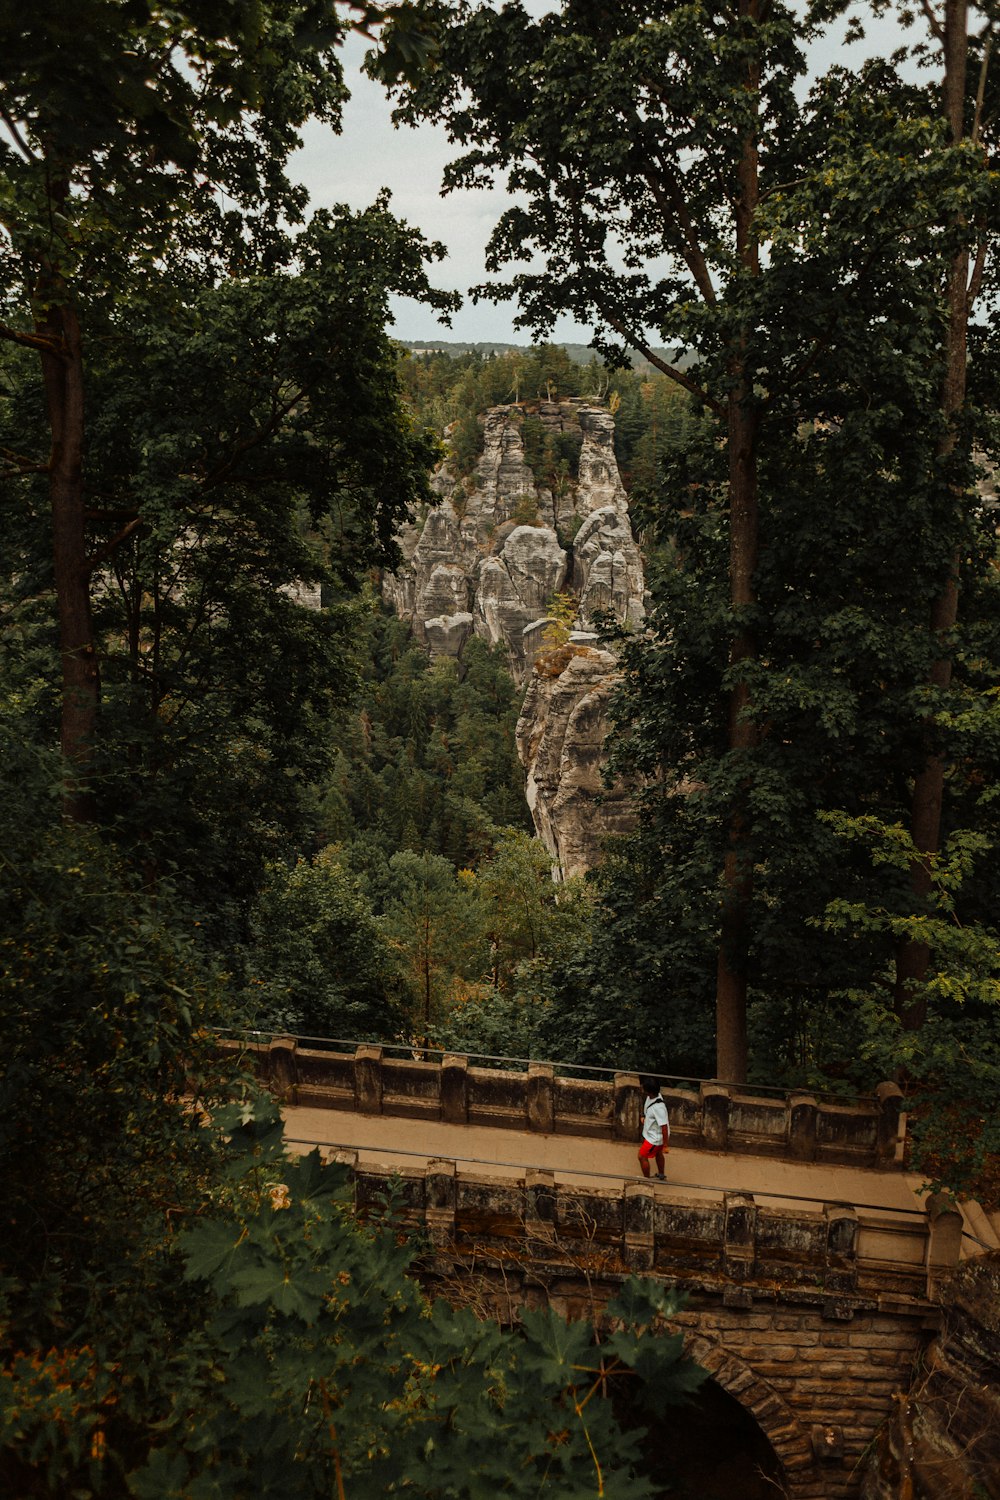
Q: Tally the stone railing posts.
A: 15